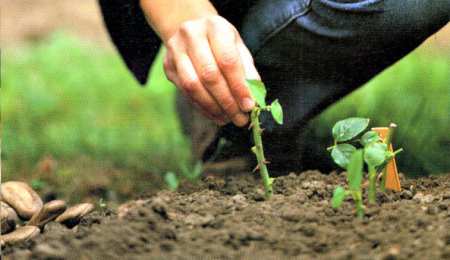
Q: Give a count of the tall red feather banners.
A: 0